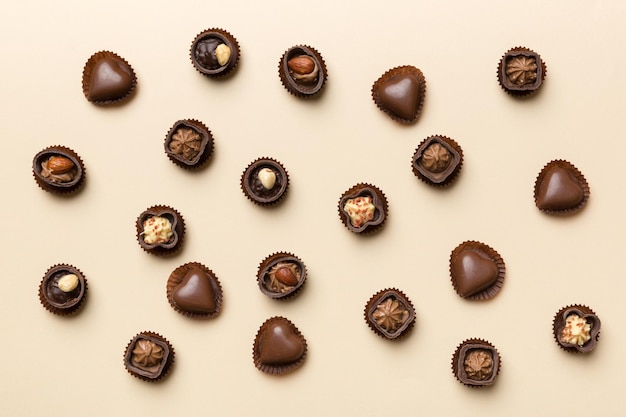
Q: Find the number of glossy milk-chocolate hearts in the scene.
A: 6